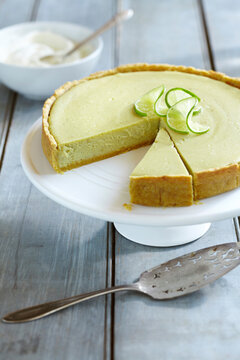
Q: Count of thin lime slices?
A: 3